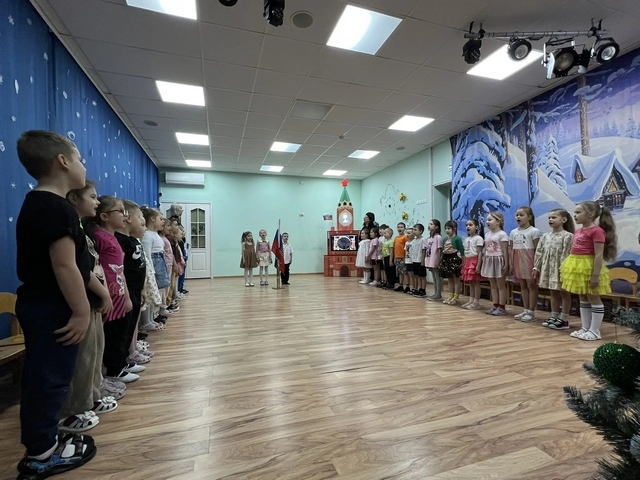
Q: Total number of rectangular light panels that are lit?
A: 11